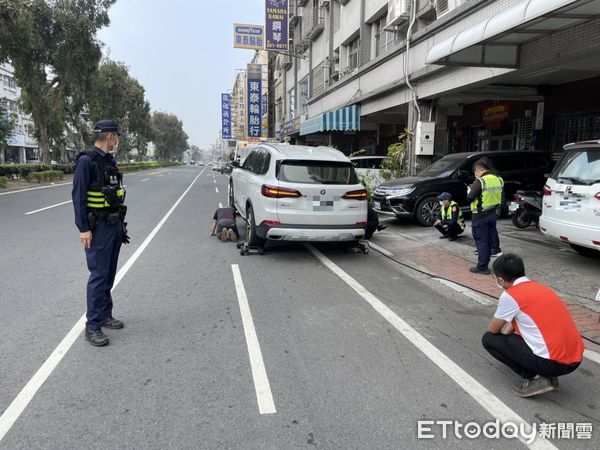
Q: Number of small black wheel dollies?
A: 2